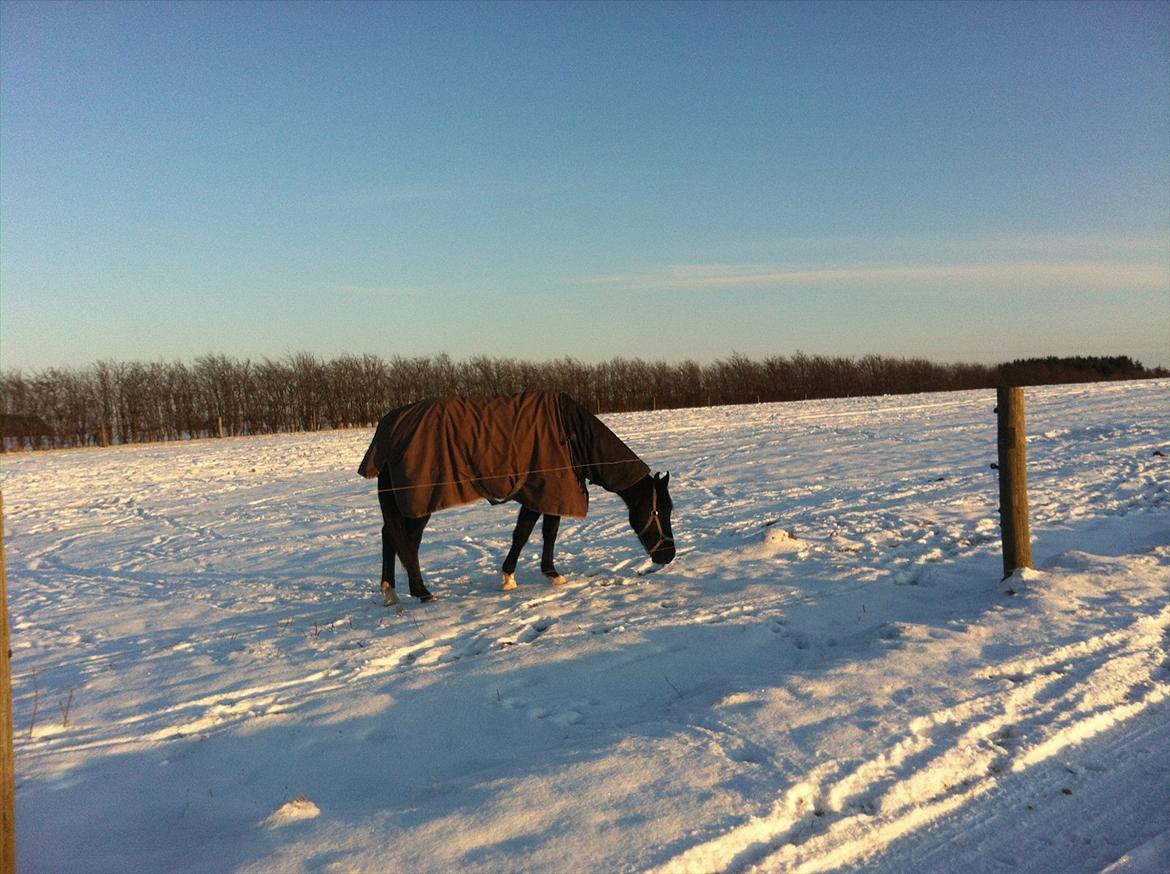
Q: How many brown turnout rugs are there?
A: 1